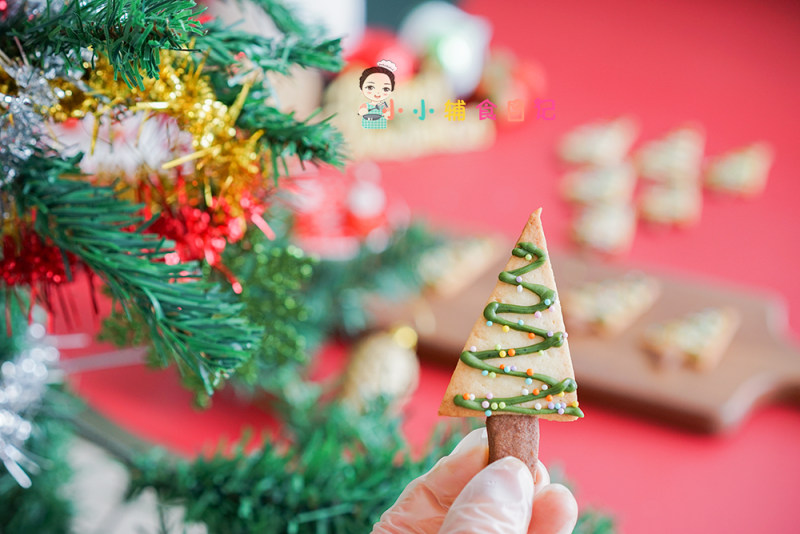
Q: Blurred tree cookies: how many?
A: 9